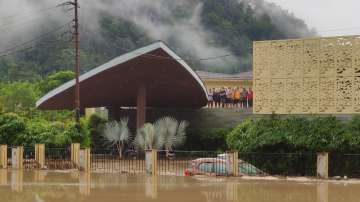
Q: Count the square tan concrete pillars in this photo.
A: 8